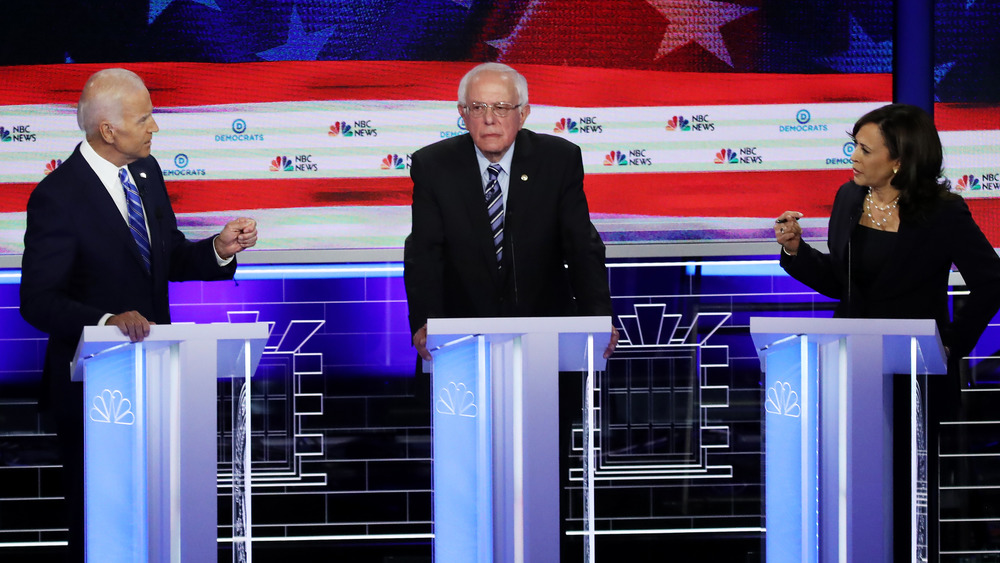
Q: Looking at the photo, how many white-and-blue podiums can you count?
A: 3